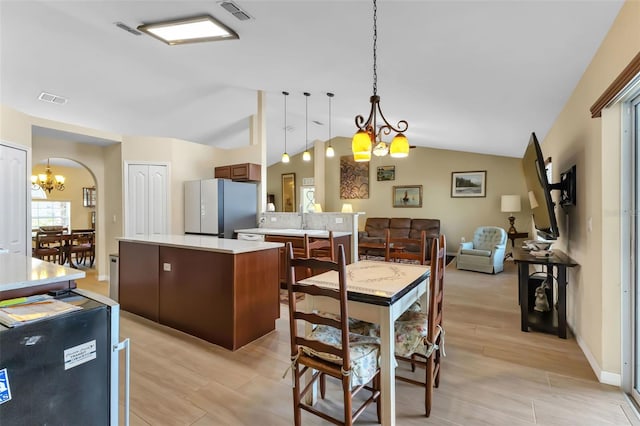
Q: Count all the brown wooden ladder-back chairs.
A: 4